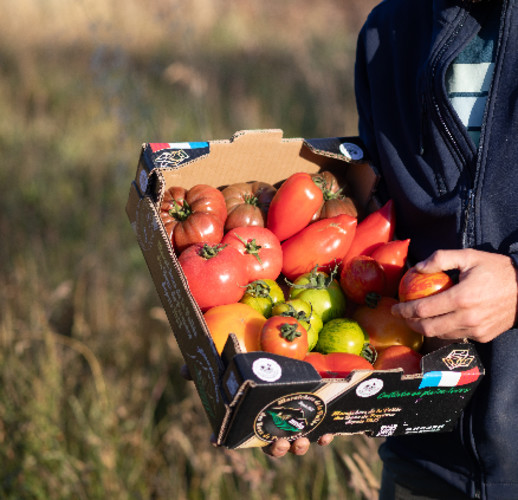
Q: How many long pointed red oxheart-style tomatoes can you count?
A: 4